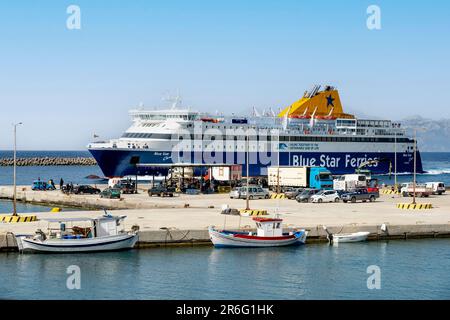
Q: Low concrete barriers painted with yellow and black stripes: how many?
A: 5